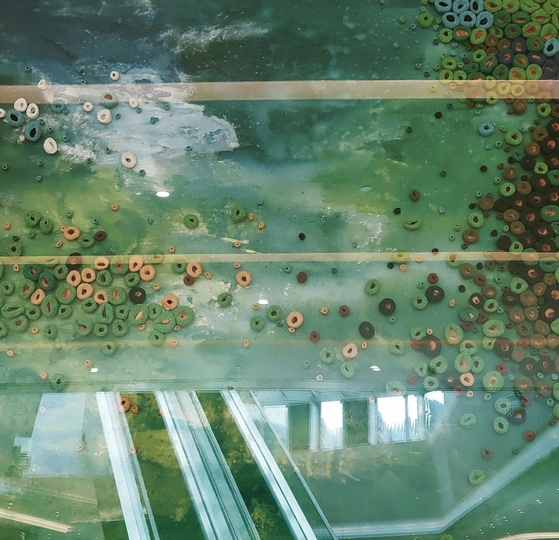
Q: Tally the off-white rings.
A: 11